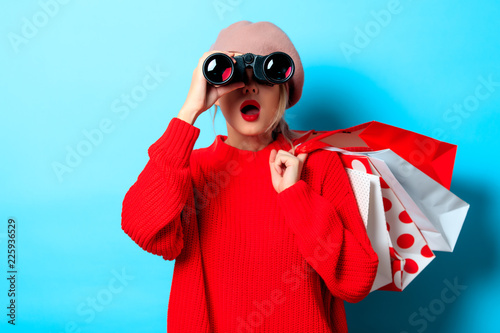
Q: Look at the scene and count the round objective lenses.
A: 2